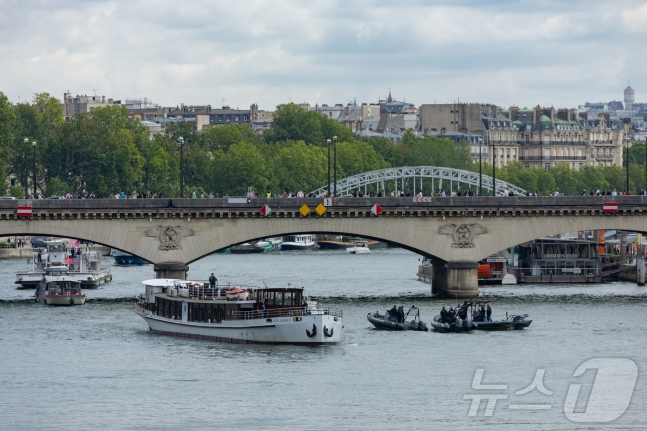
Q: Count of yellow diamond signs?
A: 2